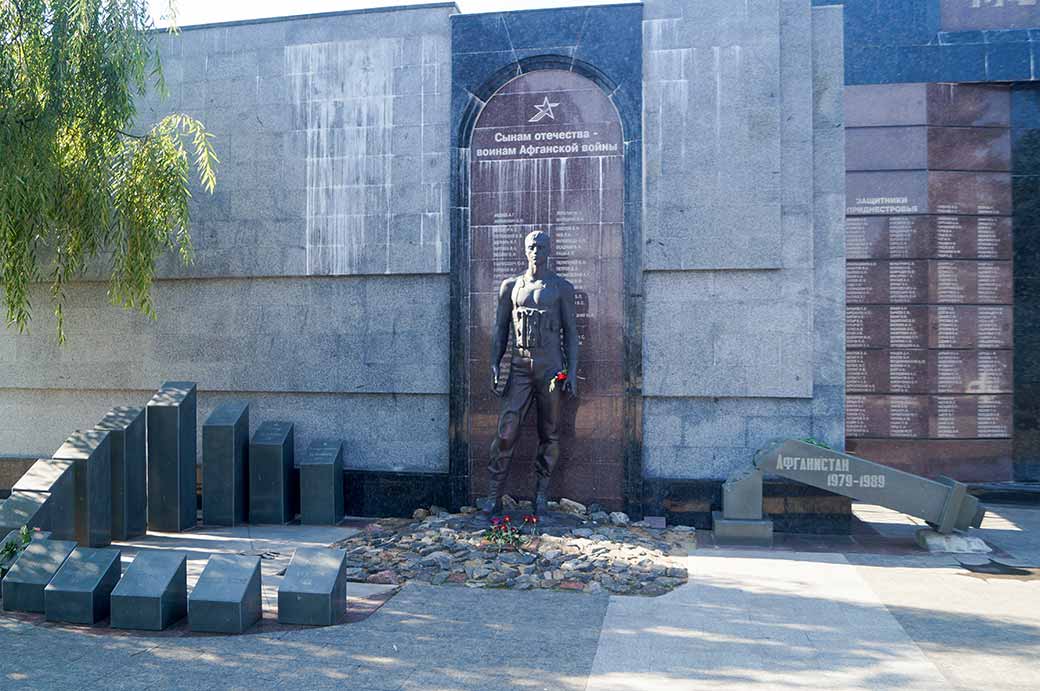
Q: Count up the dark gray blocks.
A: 14